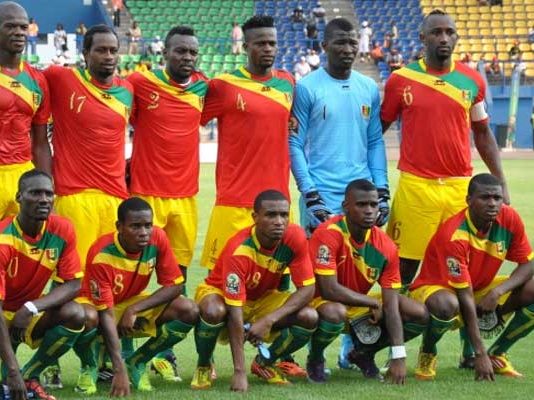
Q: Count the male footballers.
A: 11